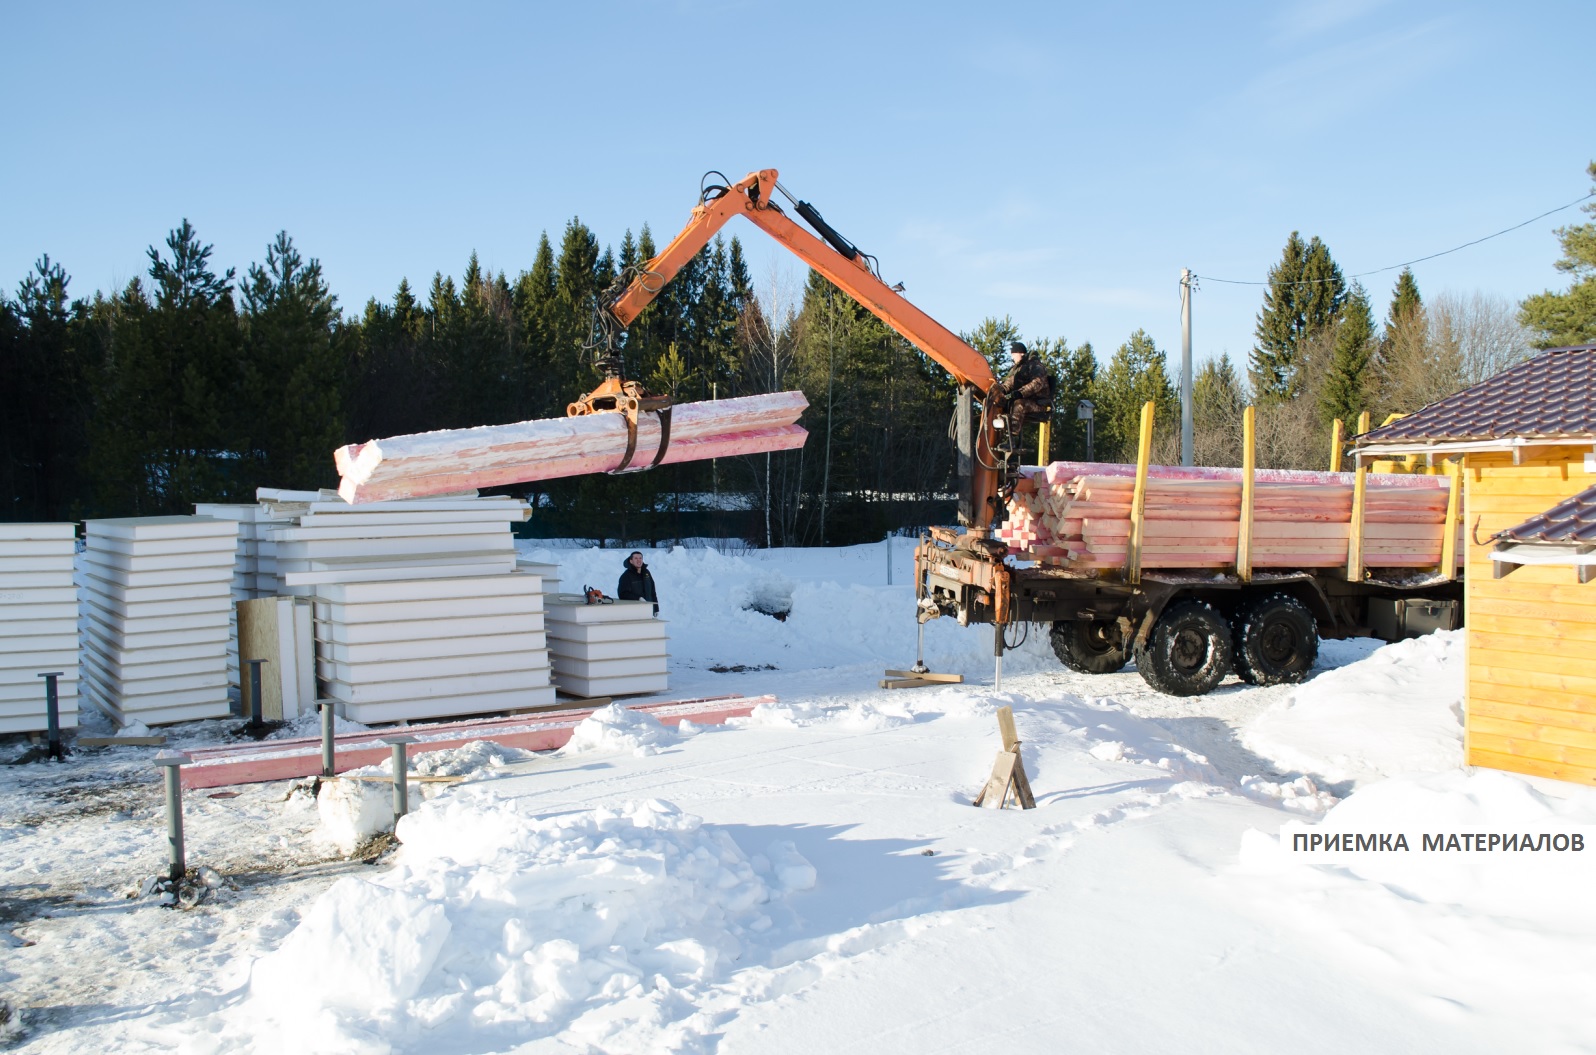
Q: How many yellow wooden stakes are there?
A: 6